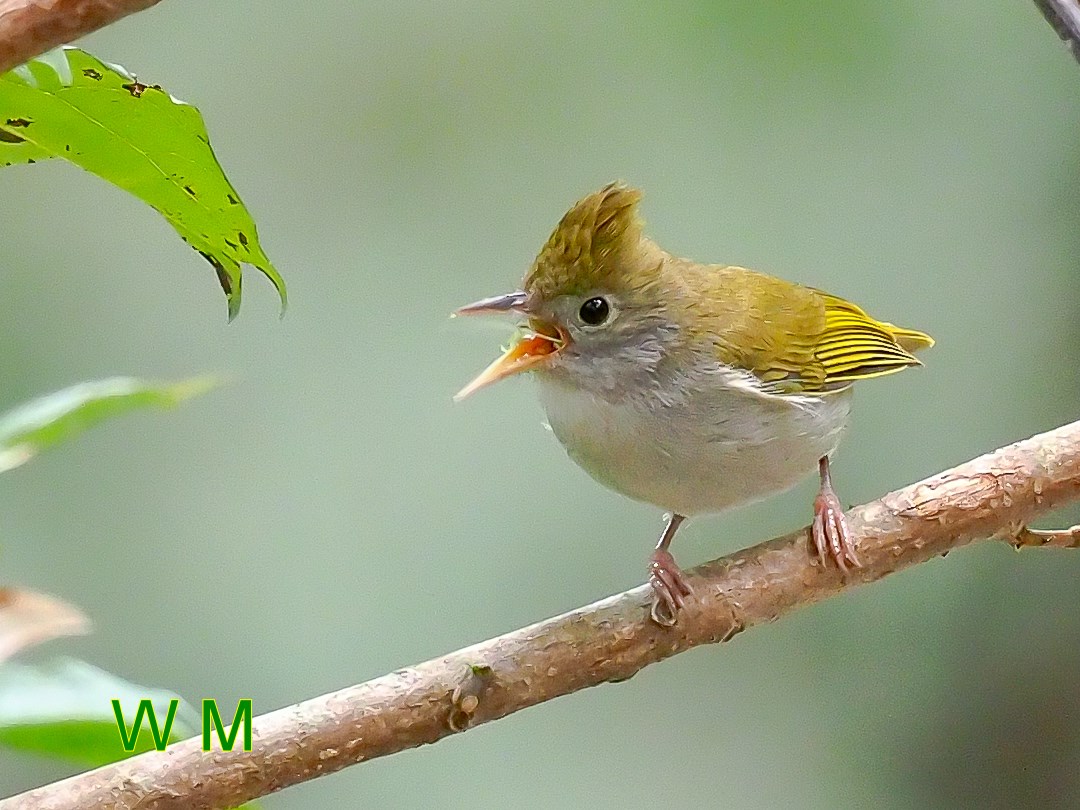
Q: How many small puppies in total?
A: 0